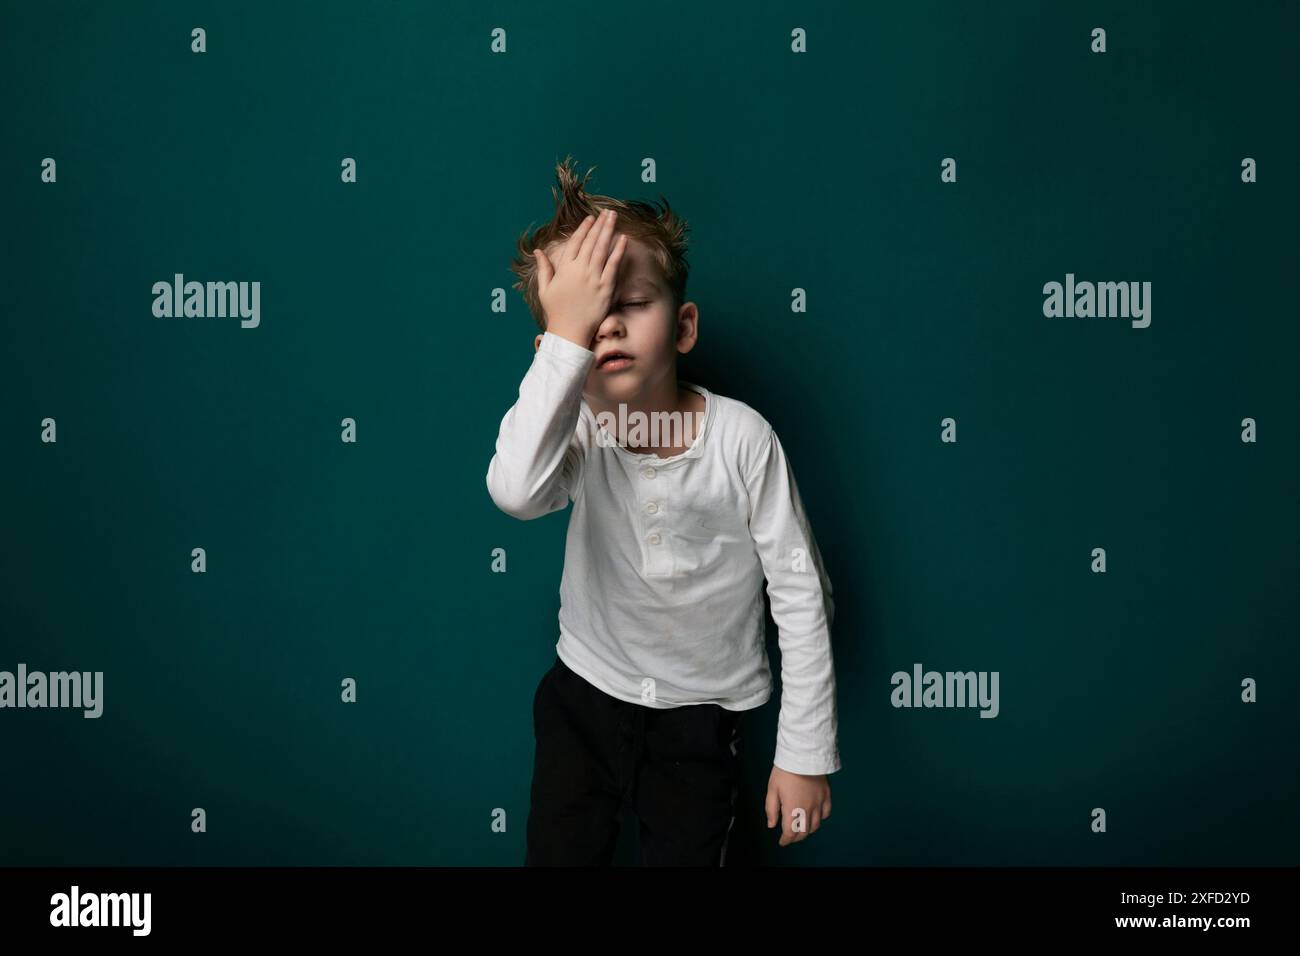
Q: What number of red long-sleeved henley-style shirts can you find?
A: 0